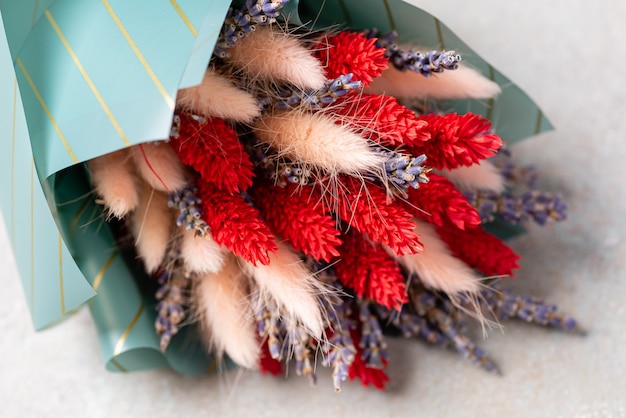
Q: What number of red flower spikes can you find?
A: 12